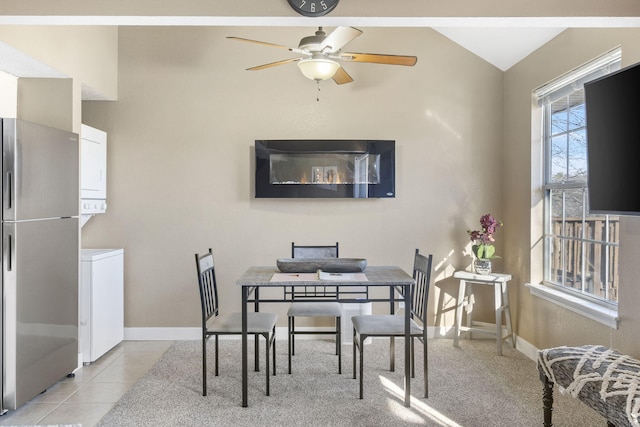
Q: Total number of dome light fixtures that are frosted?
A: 1